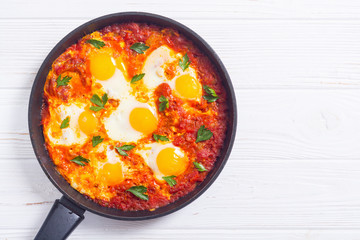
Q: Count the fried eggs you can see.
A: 6